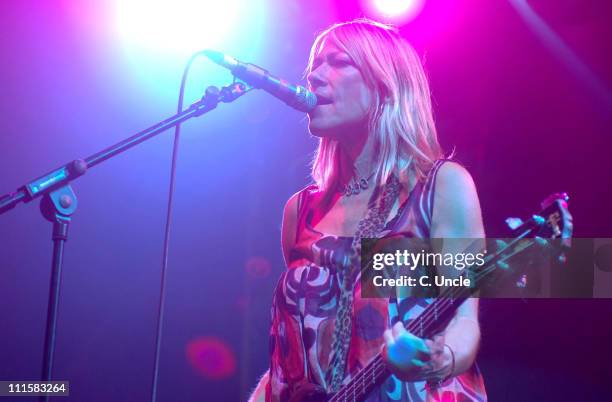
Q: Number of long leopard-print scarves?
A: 1